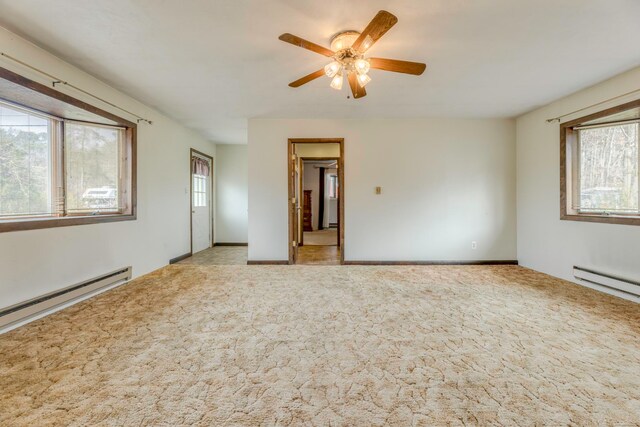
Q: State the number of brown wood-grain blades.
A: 5